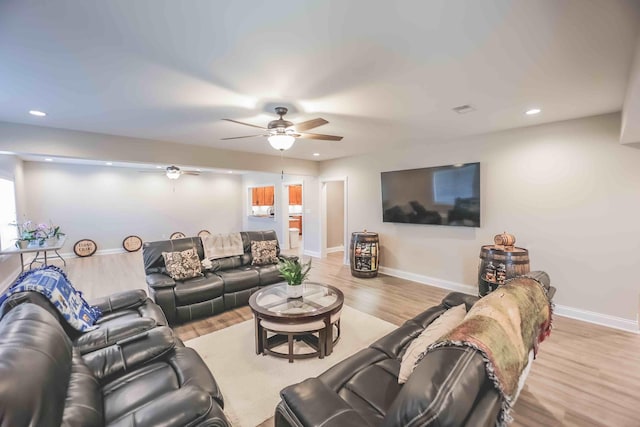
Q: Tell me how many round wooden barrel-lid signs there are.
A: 4